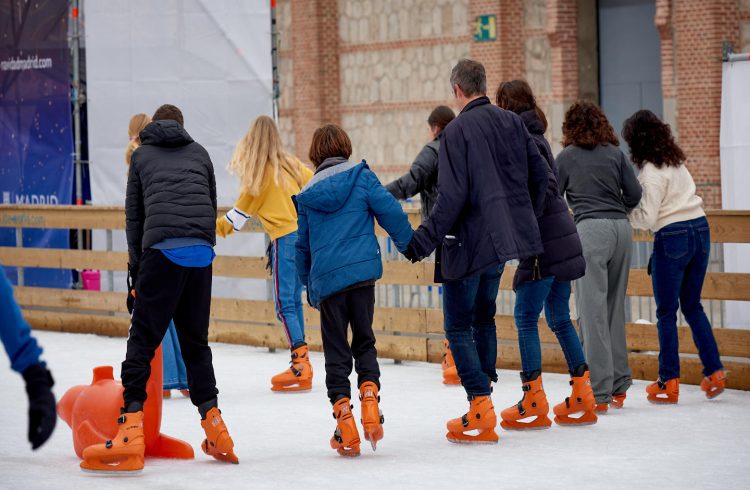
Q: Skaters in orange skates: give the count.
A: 9